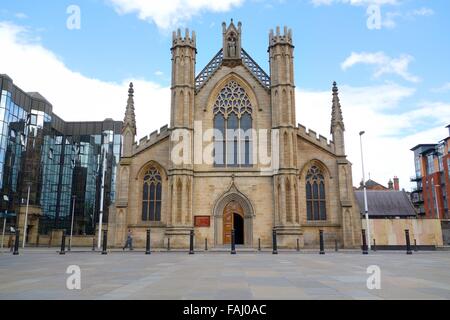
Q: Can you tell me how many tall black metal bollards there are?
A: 10